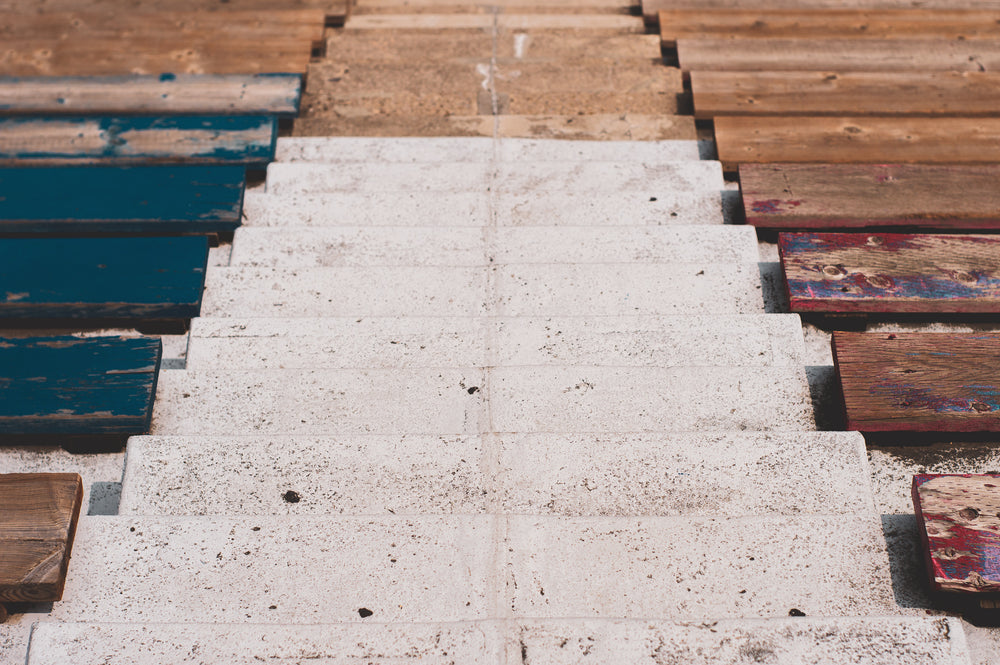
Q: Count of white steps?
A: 10